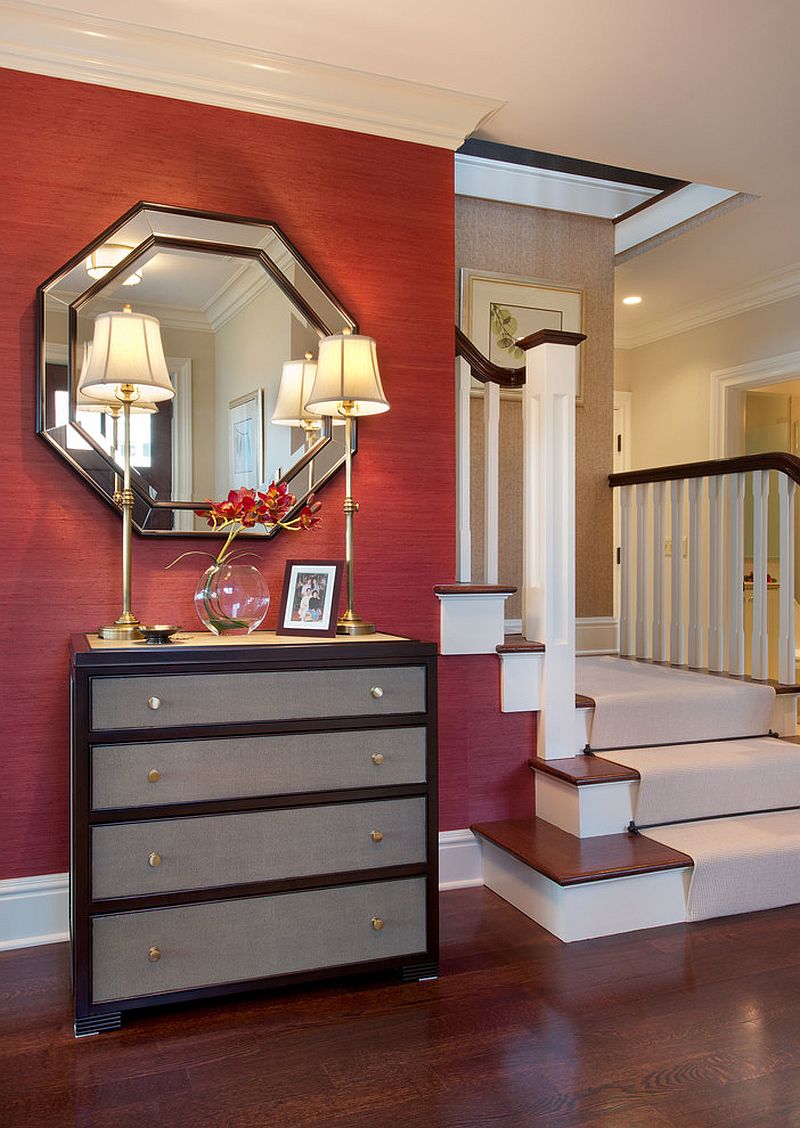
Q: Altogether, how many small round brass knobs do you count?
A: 8